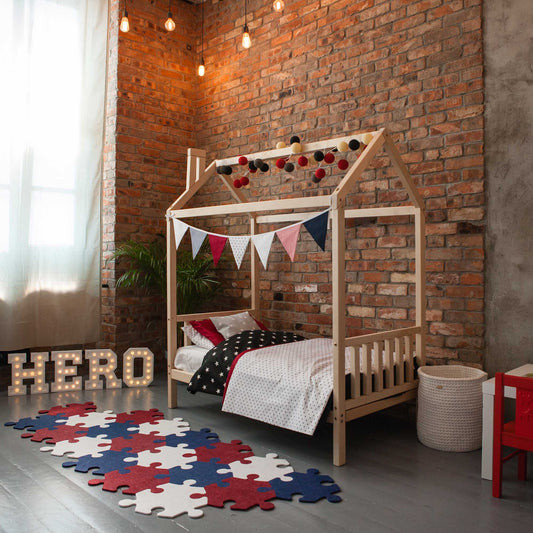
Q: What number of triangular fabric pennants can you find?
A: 7